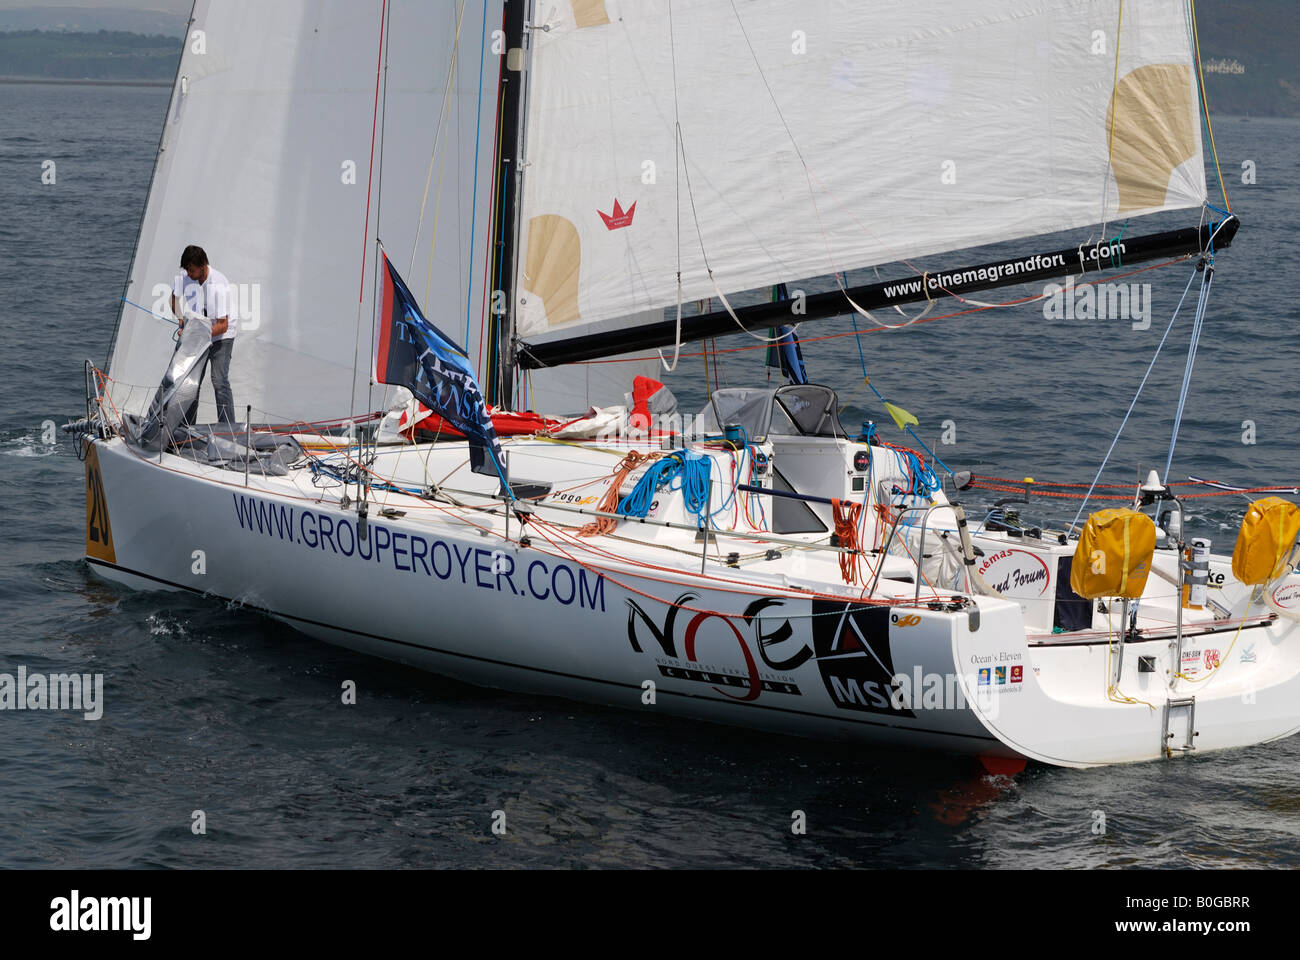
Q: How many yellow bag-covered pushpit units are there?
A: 2